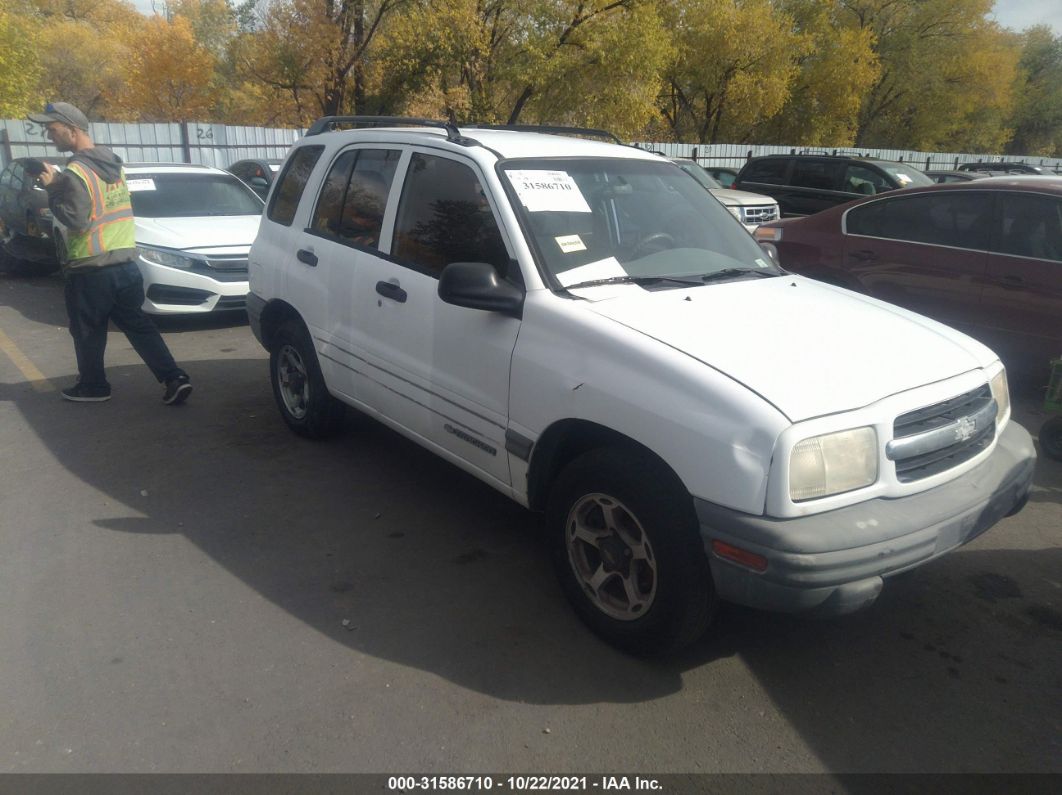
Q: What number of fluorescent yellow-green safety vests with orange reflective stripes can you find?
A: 1